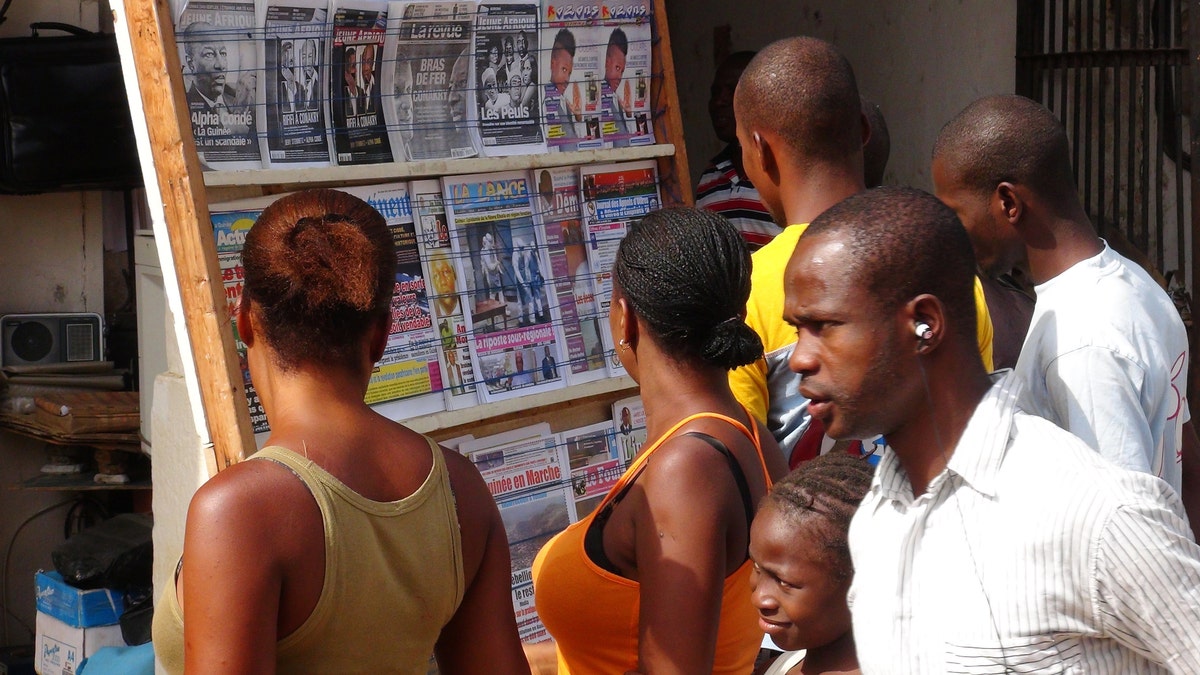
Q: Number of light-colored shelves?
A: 2